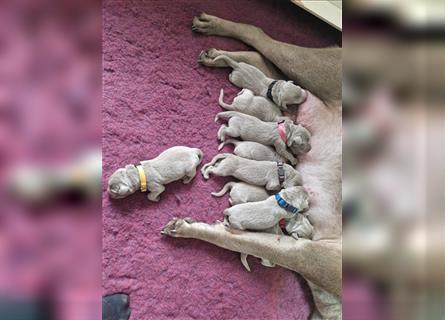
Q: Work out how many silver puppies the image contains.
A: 9